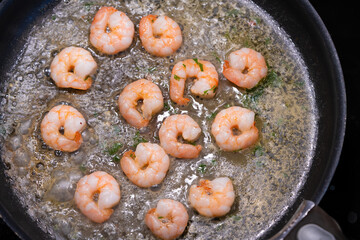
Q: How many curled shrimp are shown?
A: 13